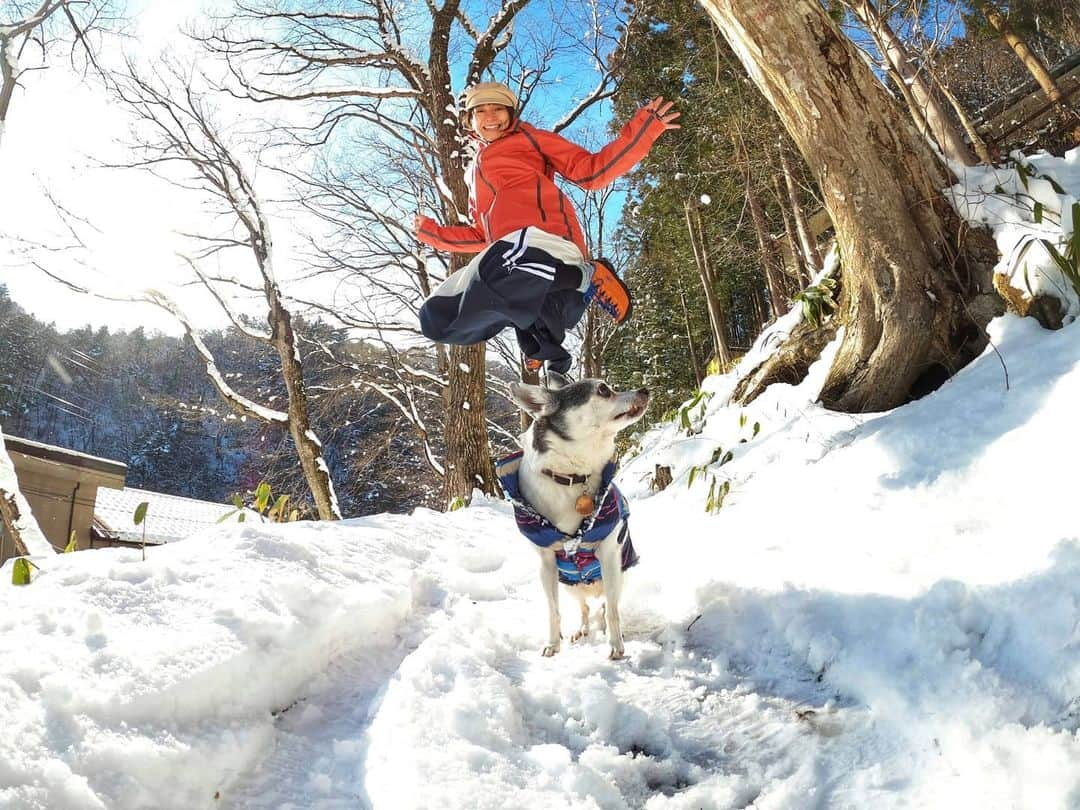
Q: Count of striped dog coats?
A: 1